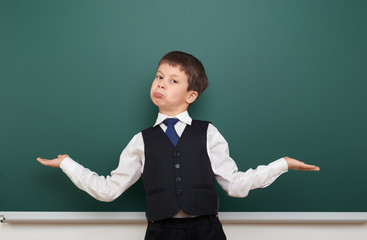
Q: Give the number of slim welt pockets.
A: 2